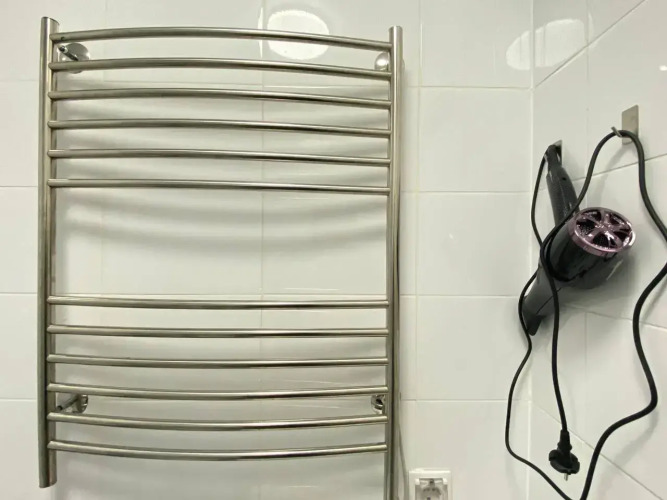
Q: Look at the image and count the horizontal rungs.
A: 12